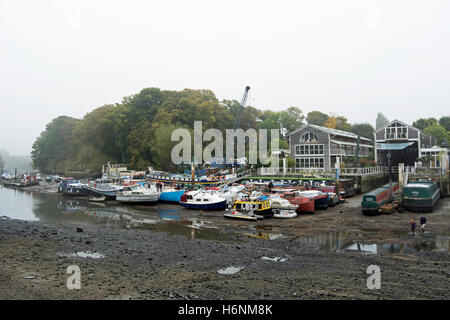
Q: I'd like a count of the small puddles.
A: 3